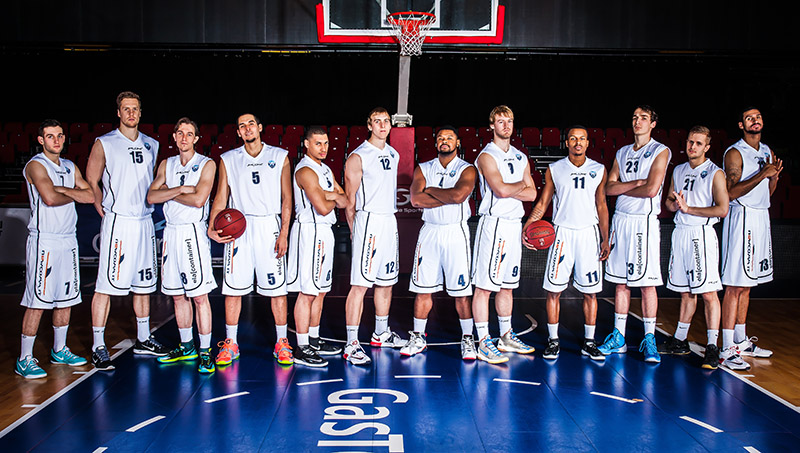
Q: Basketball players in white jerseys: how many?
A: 12